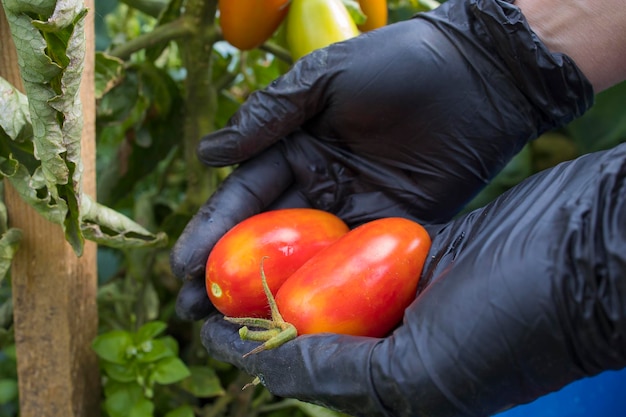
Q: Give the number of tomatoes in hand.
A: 2